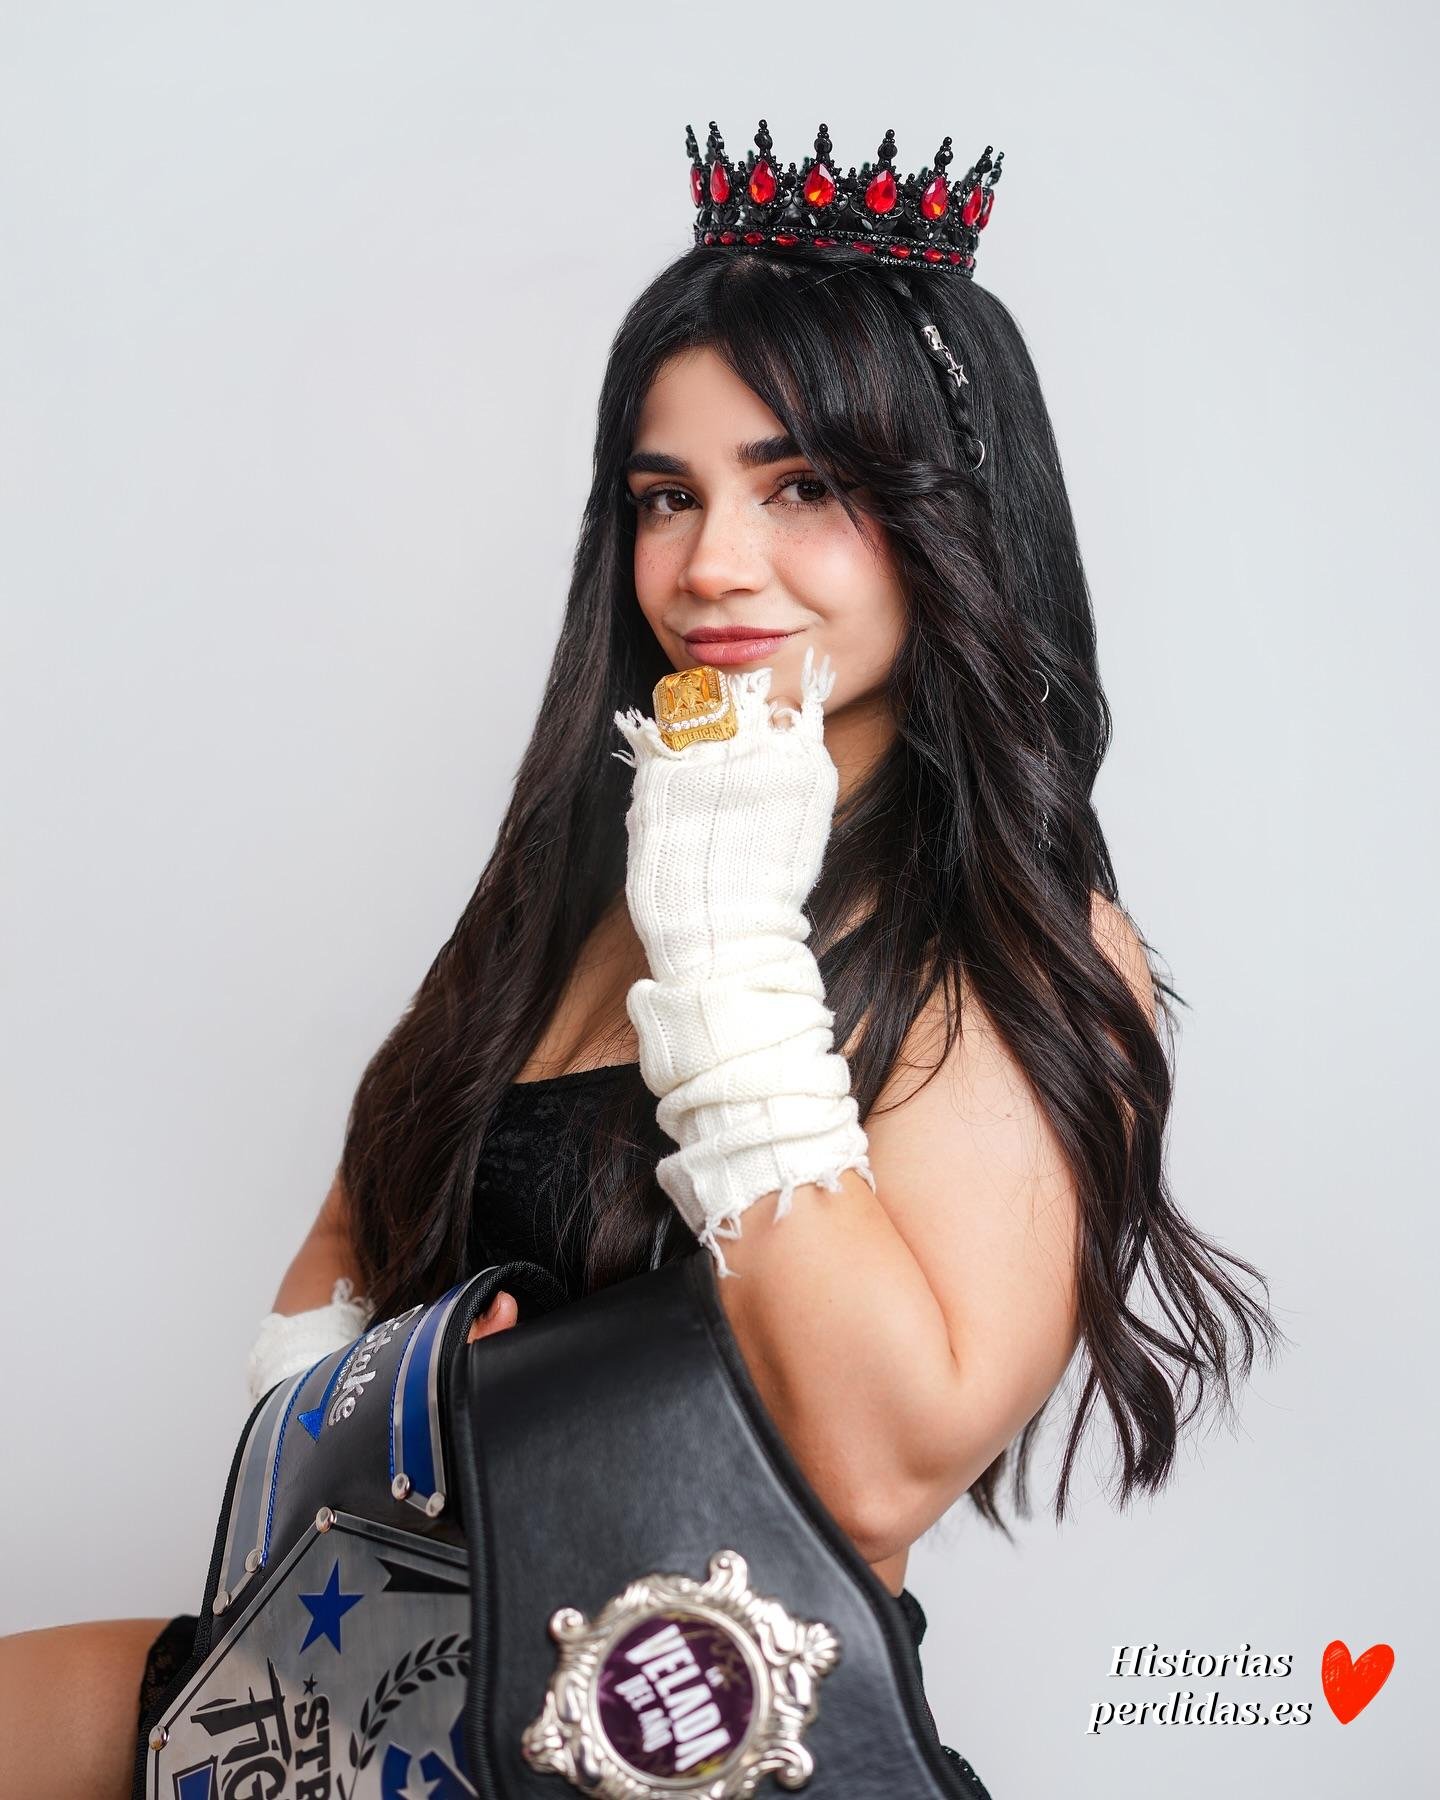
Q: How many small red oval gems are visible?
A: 10